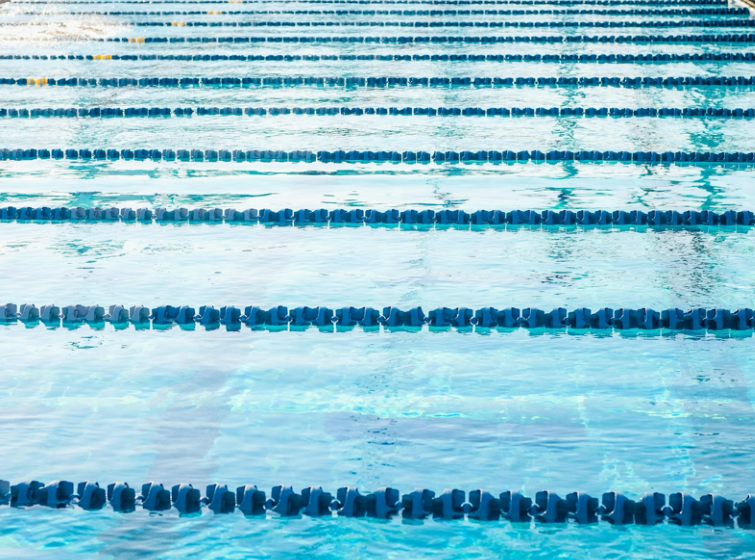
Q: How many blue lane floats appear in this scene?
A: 11